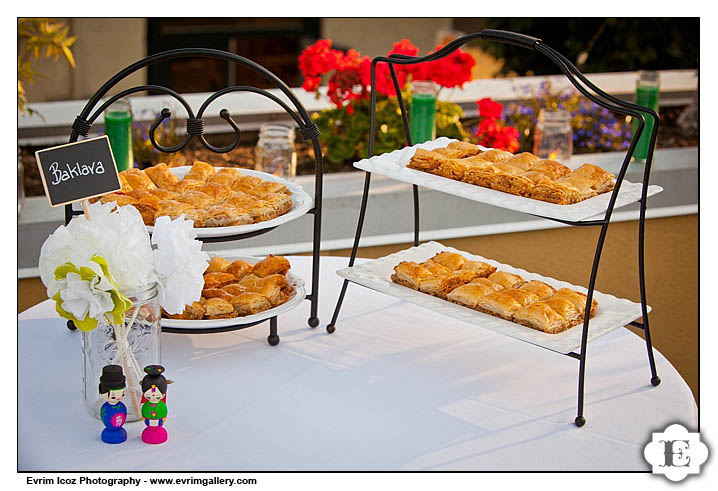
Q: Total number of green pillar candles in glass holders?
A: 3